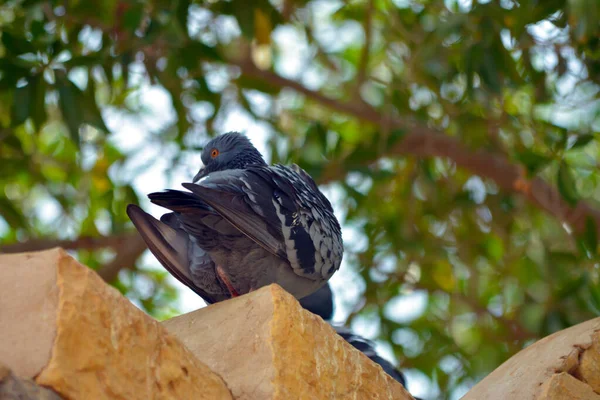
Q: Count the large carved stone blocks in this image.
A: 3